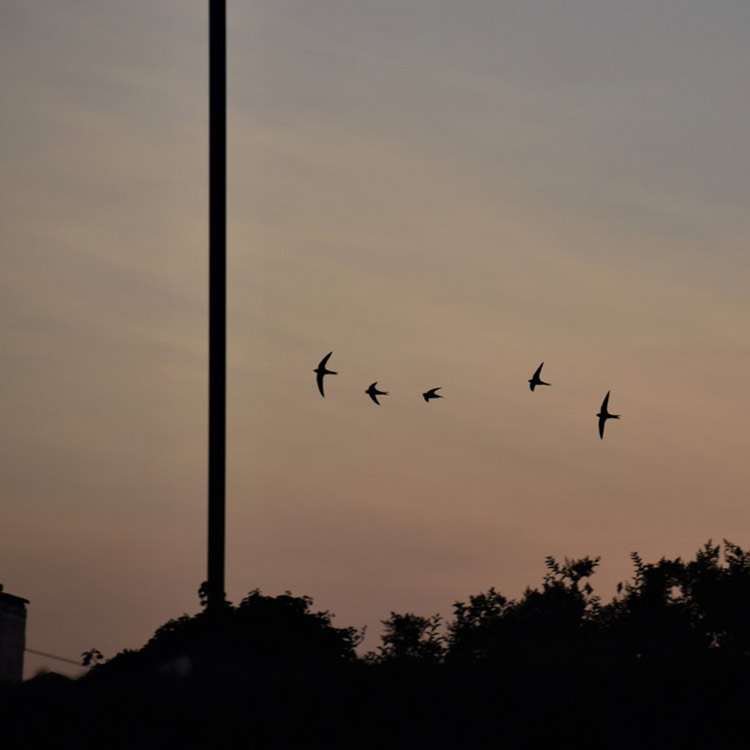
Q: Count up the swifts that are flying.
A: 5